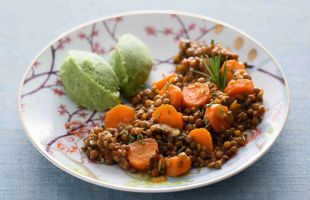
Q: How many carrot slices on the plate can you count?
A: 11